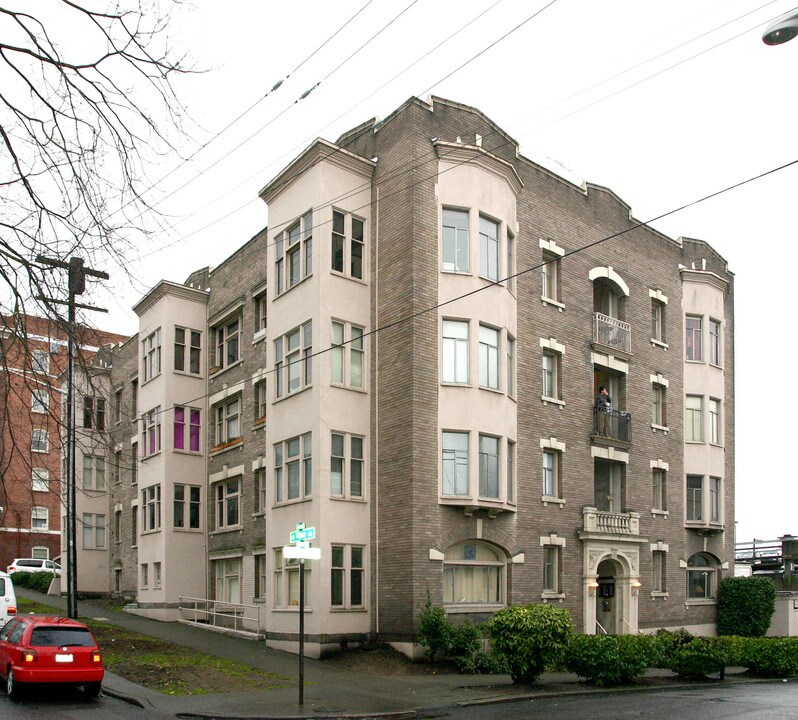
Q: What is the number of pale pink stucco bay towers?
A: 5